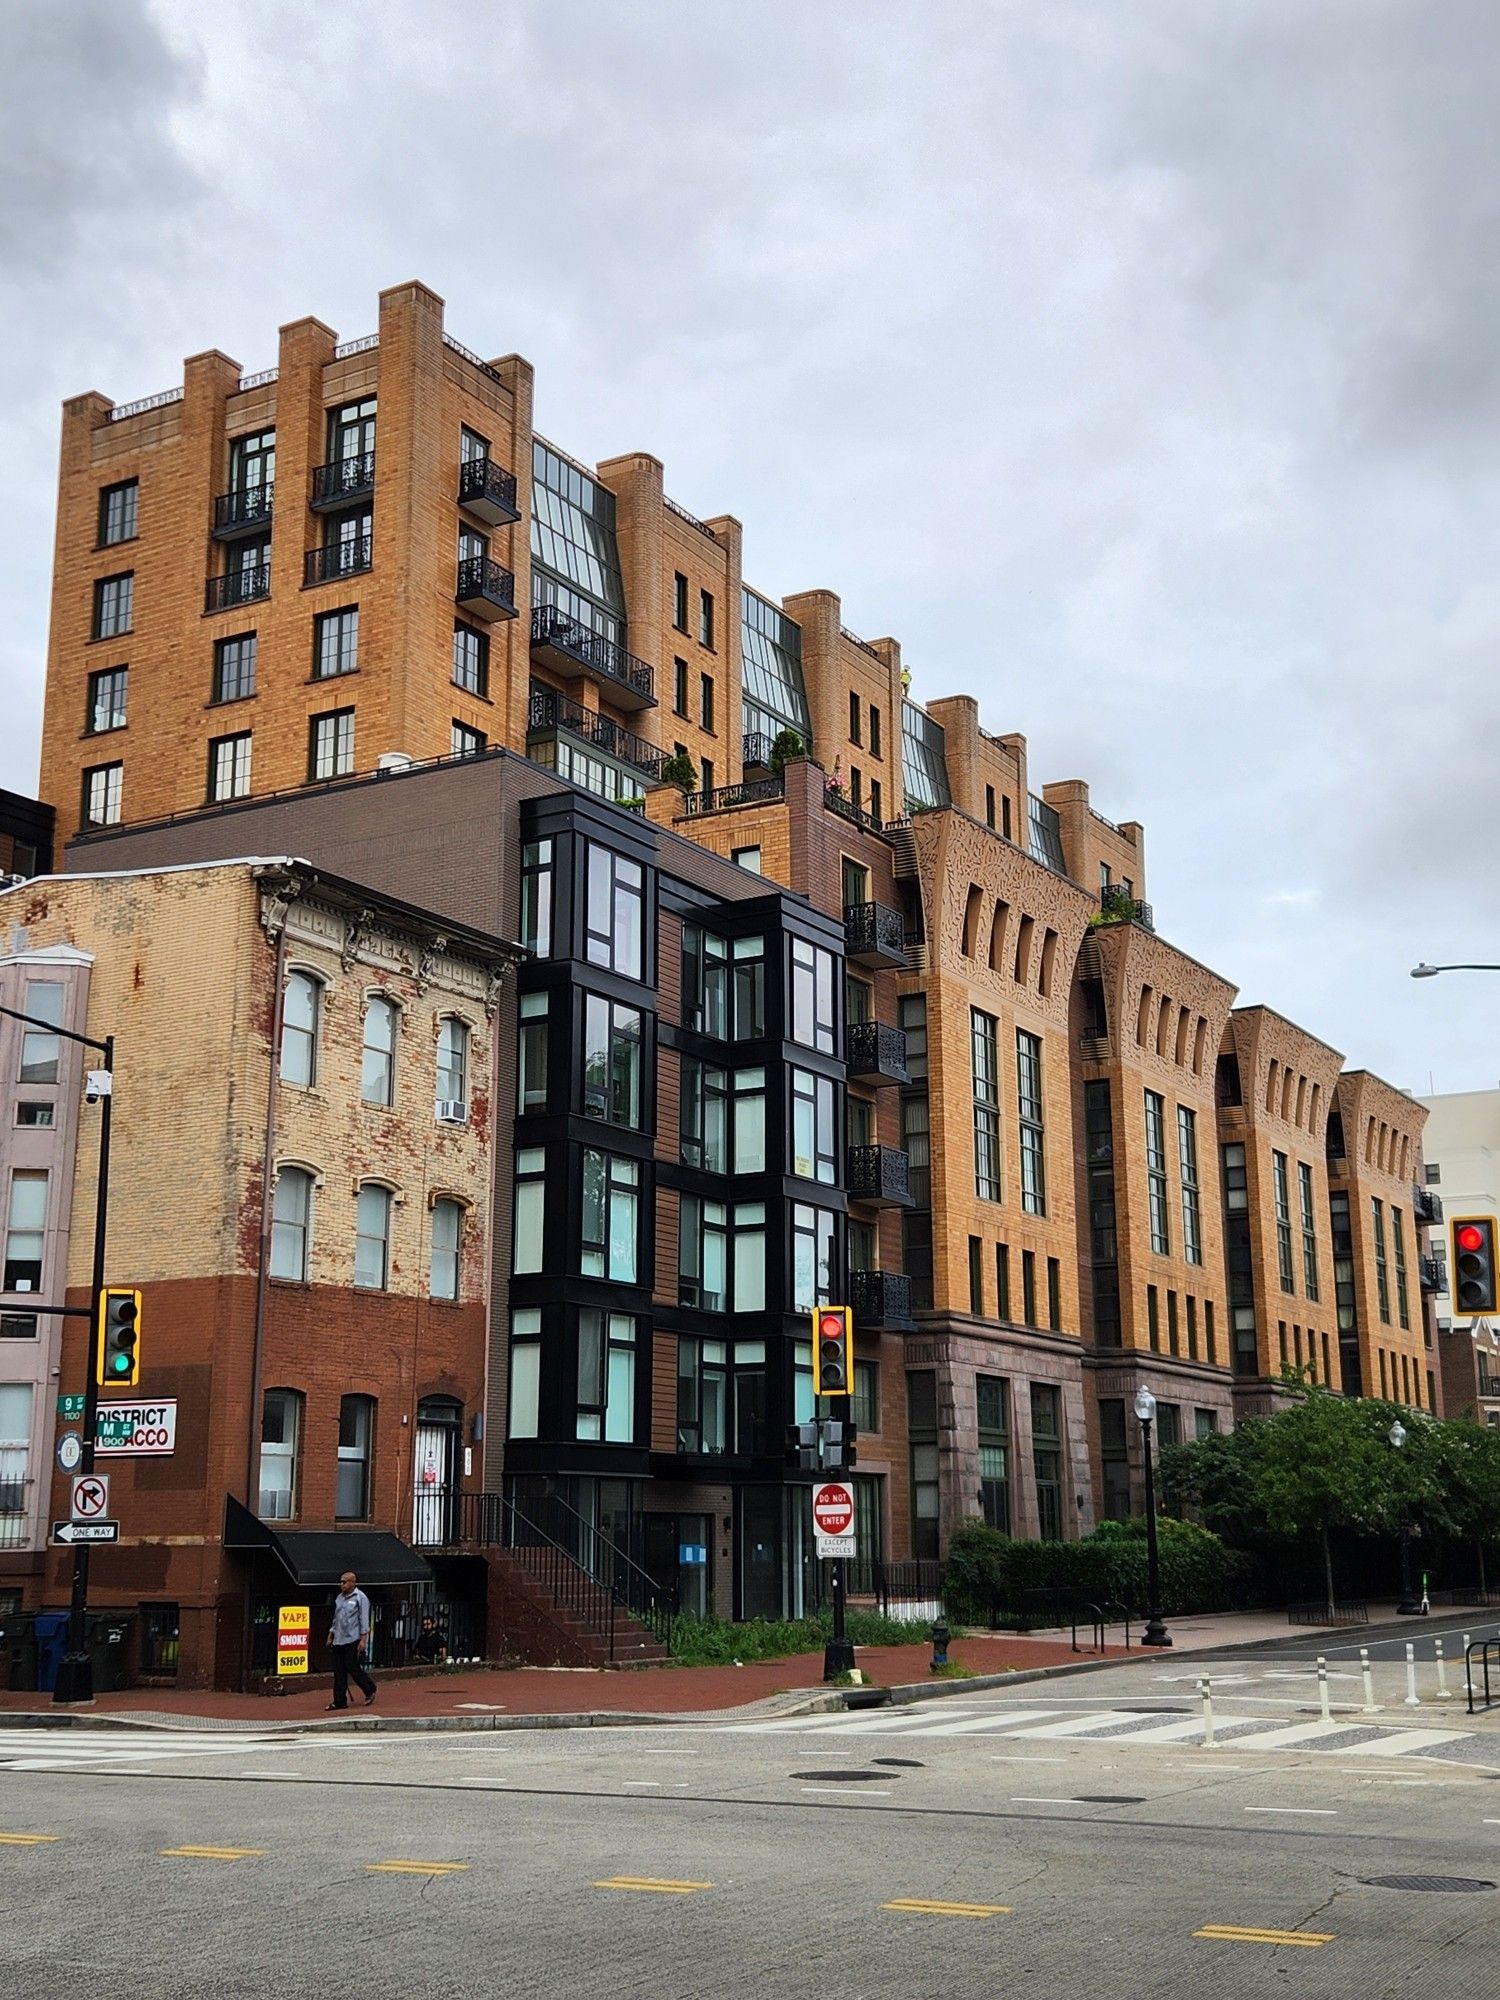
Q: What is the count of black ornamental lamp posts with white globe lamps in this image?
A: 2